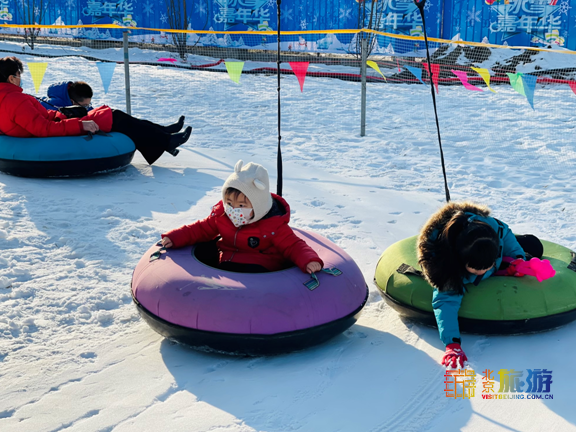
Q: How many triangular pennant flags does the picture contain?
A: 13